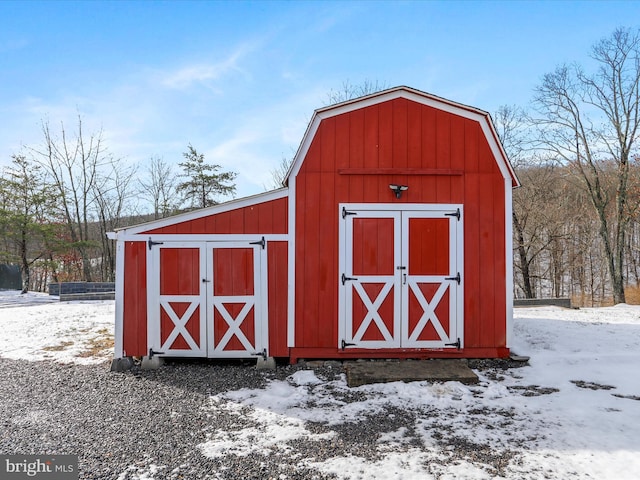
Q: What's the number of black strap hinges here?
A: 10